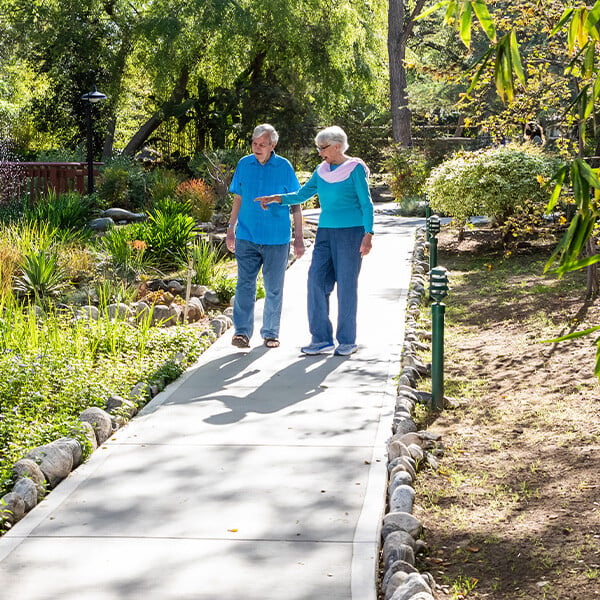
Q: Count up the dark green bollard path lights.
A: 3